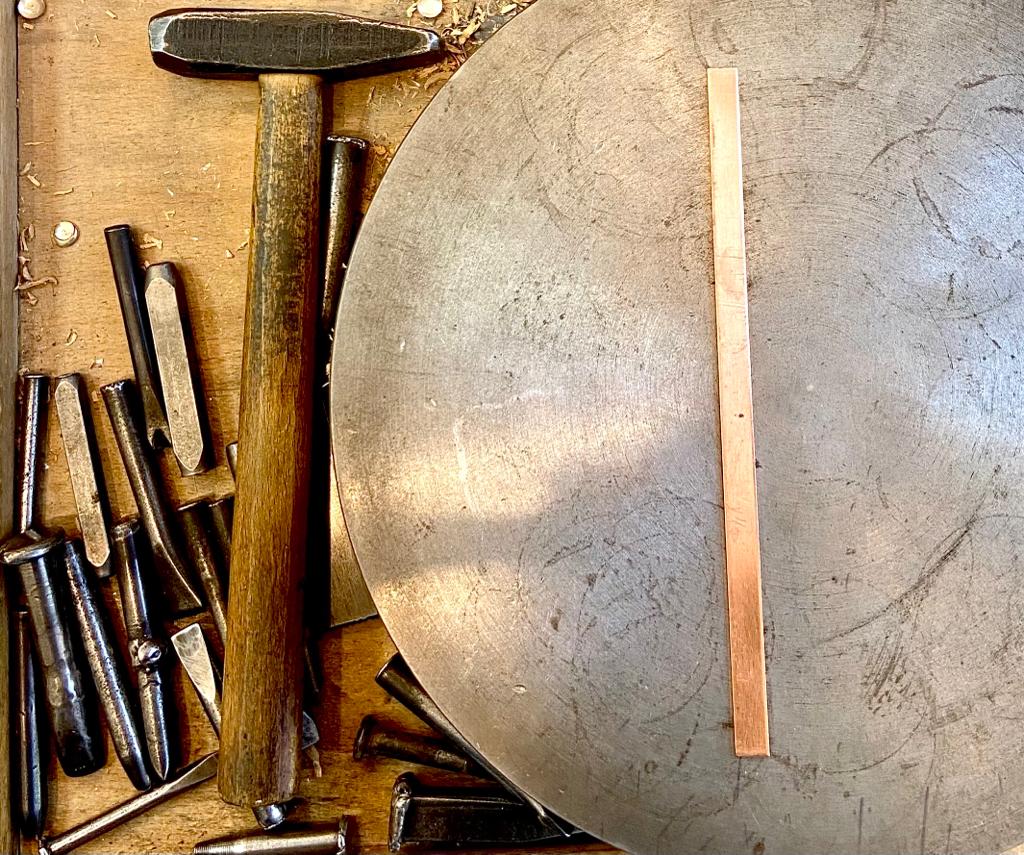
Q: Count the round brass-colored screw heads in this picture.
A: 3